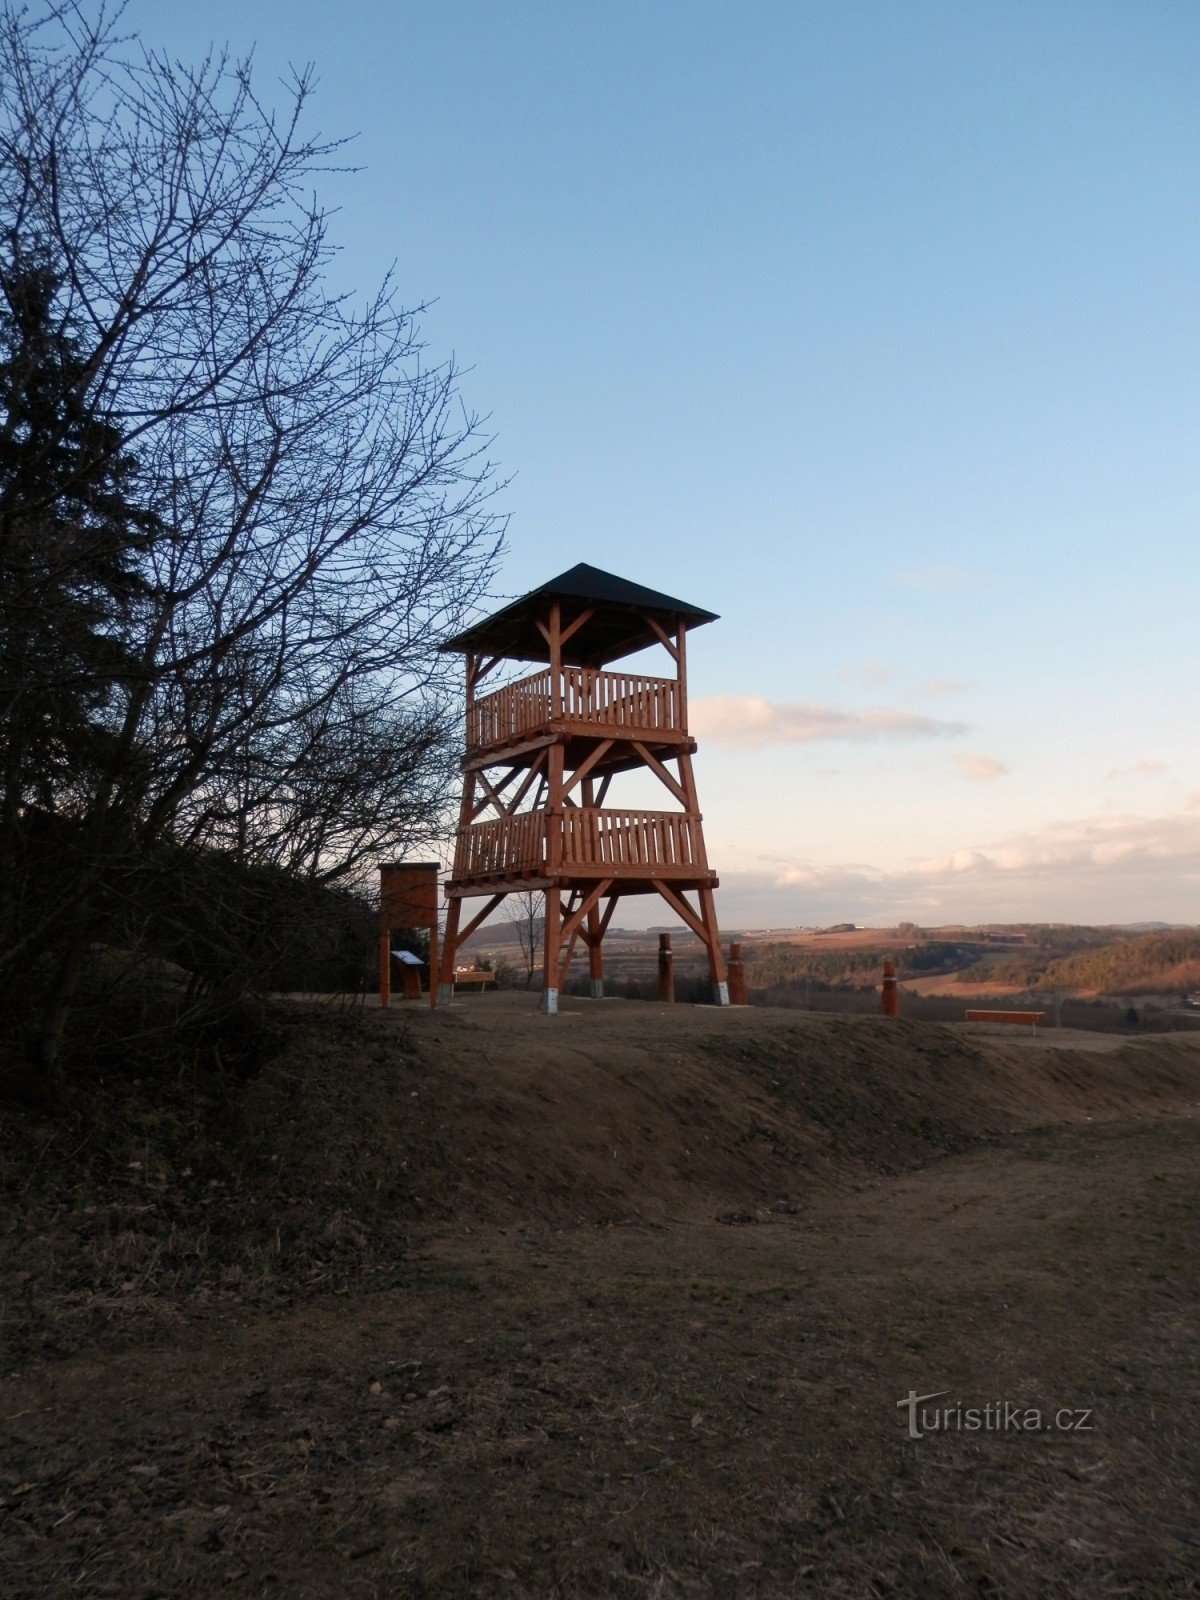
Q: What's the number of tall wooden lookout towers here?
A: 1